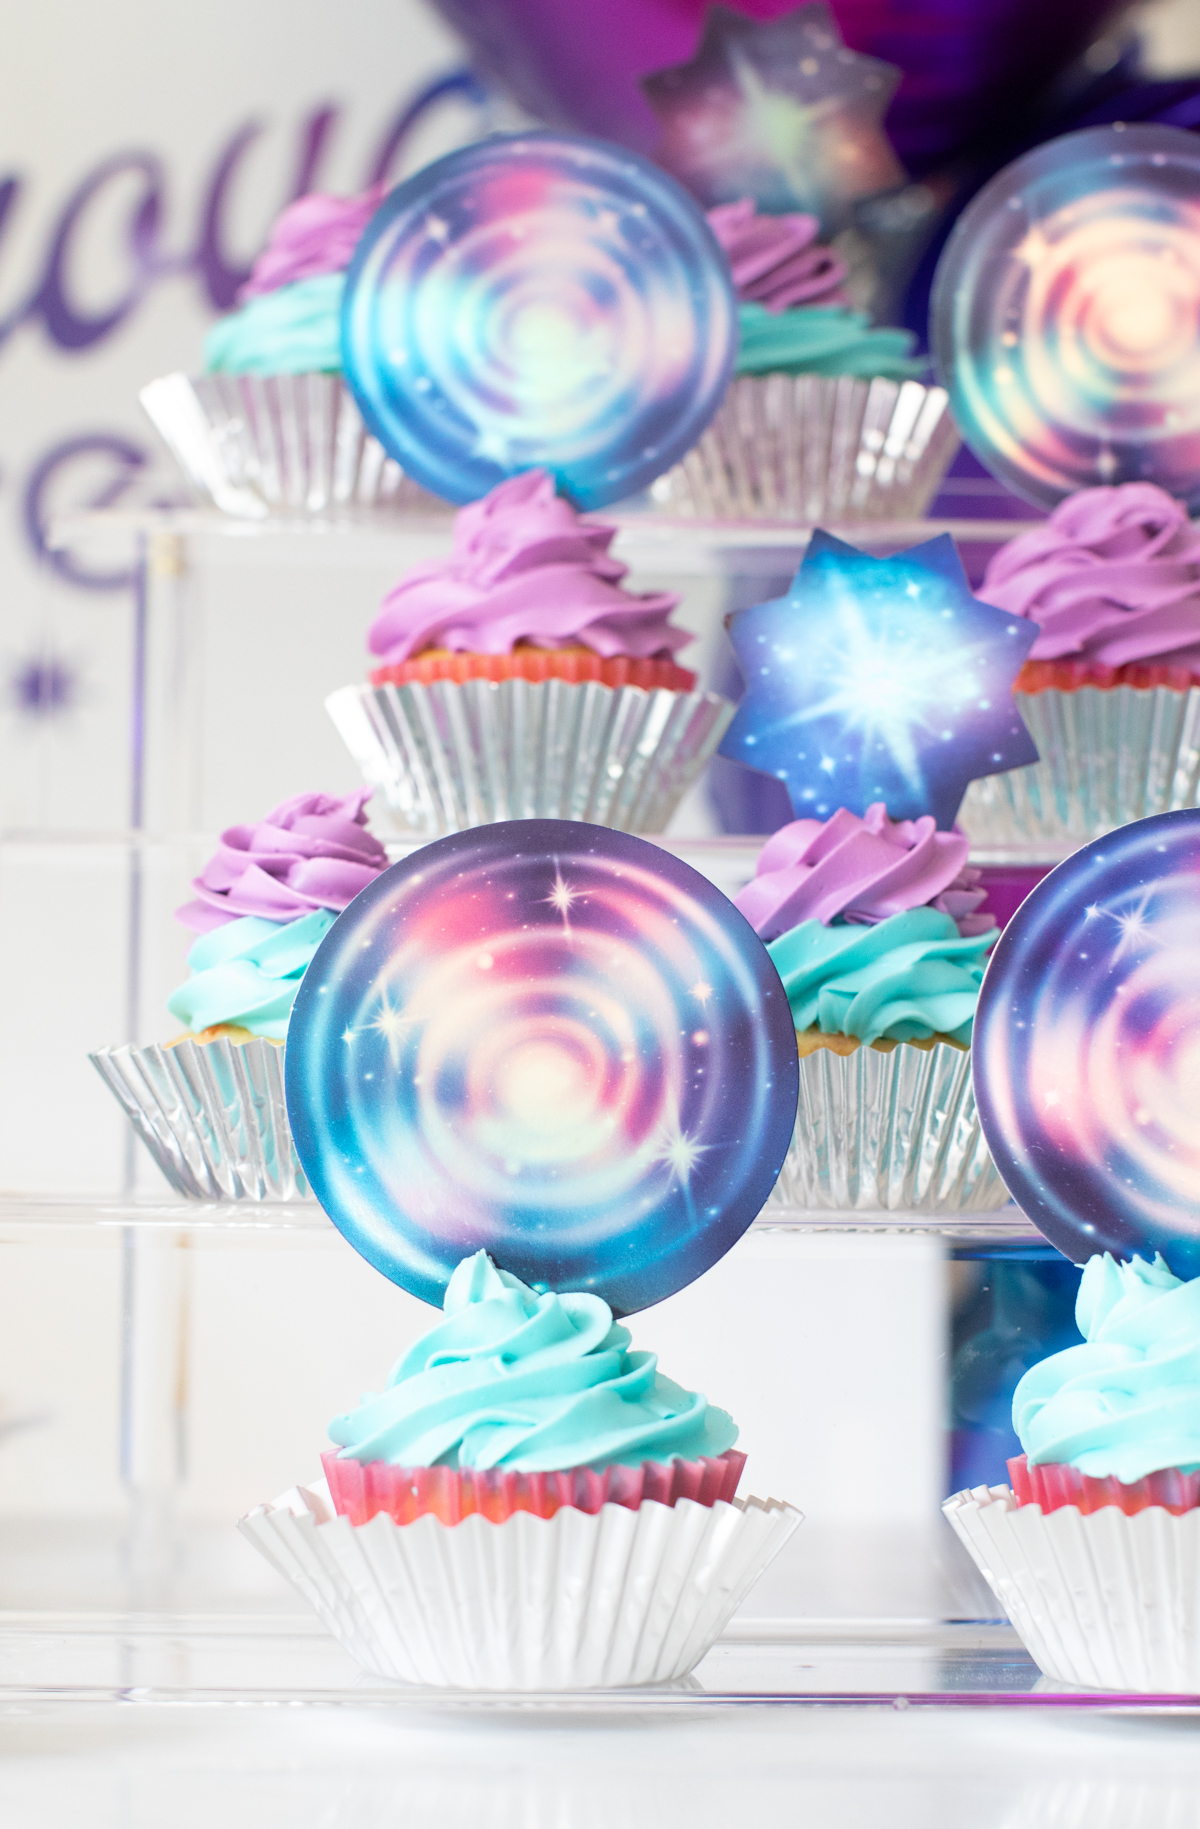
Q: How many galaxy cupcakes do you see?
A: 8